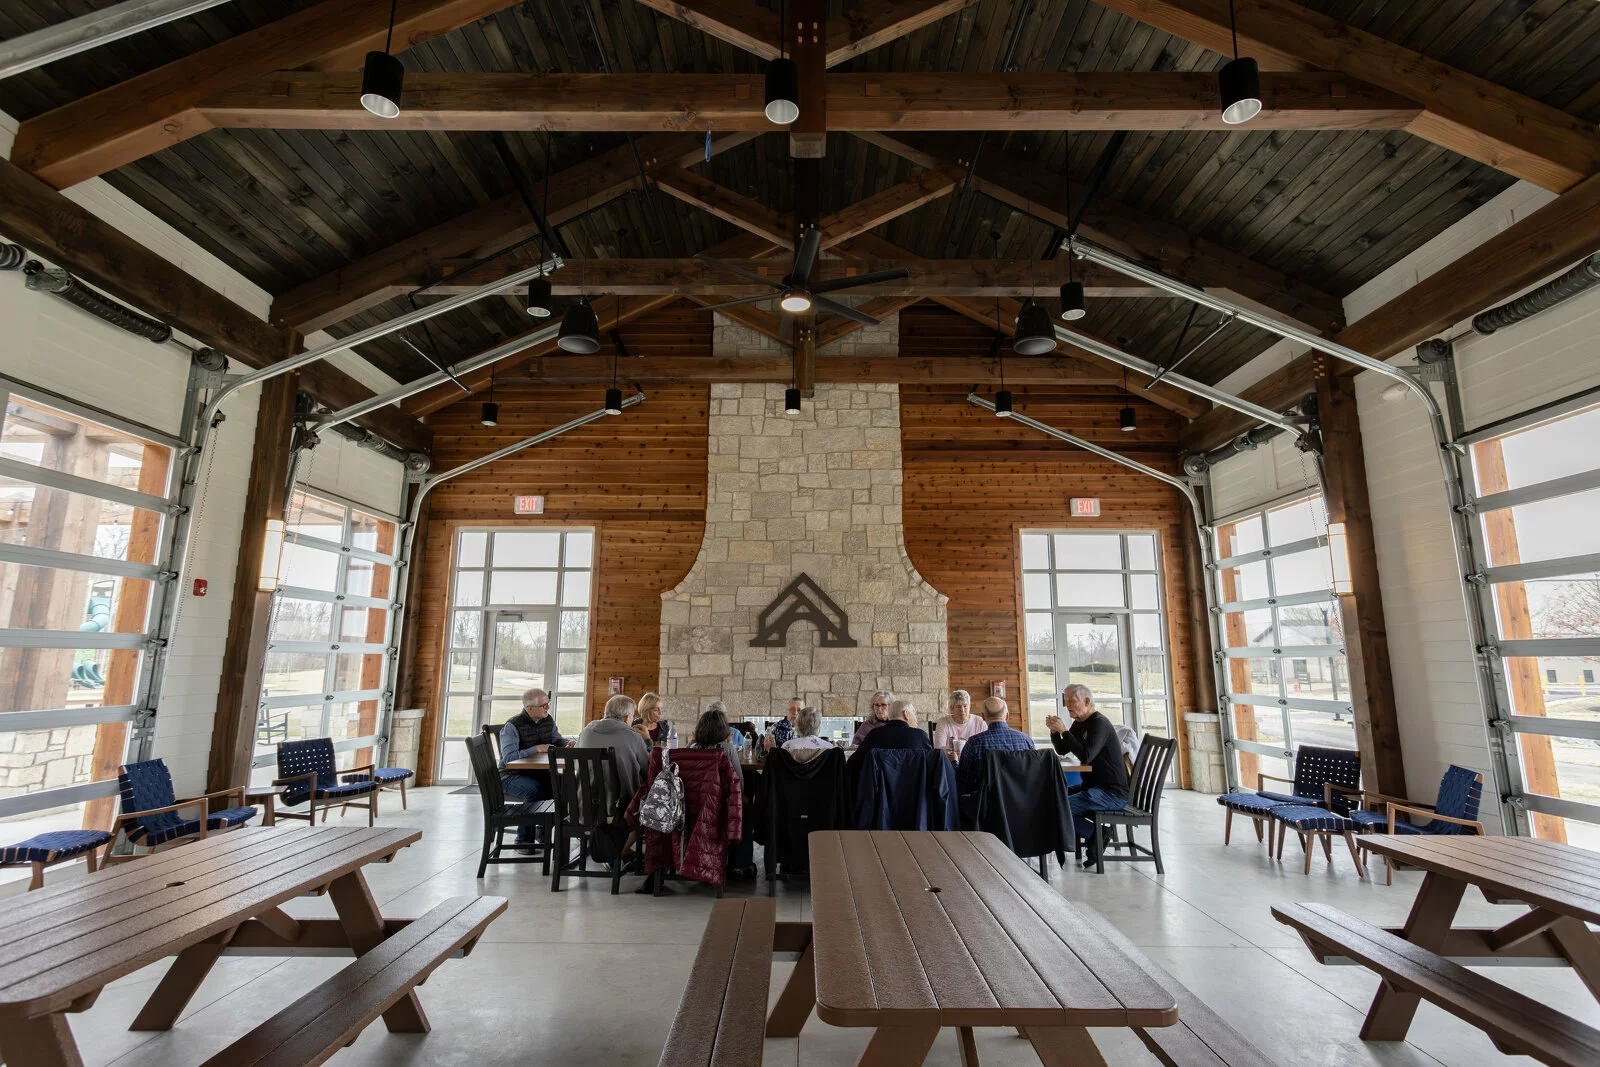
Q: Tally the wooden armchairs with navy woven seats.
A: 4